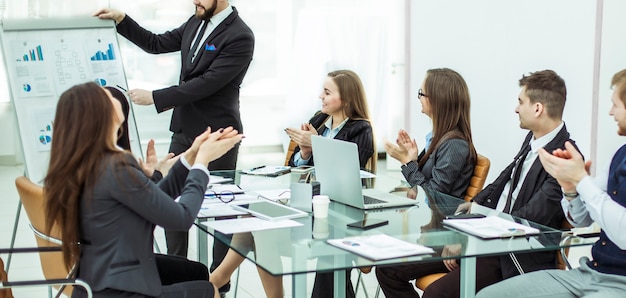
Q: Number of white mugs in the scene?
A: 1